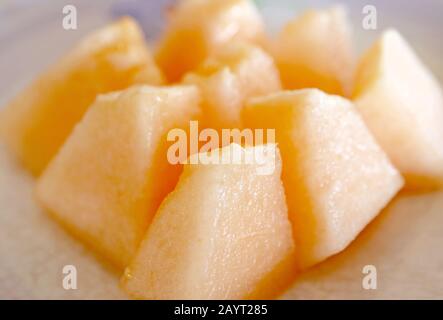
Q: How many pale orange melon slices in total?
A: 8